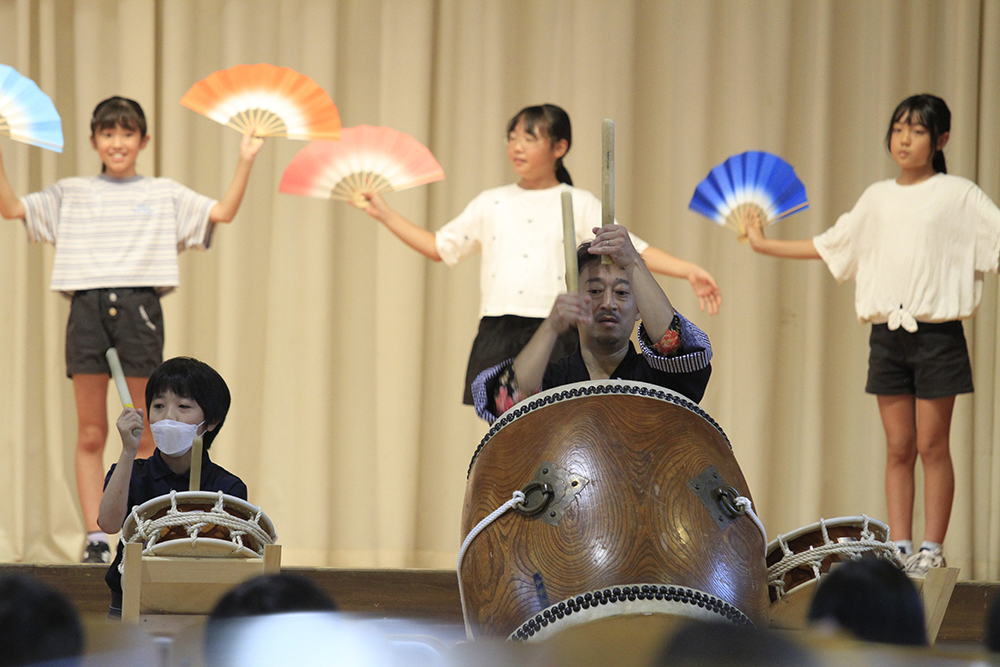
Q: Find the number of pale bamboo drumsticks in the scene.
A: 4